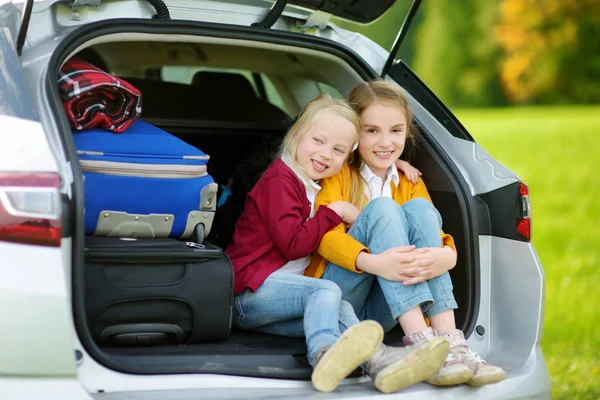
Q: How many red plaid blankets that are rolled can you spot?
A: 1